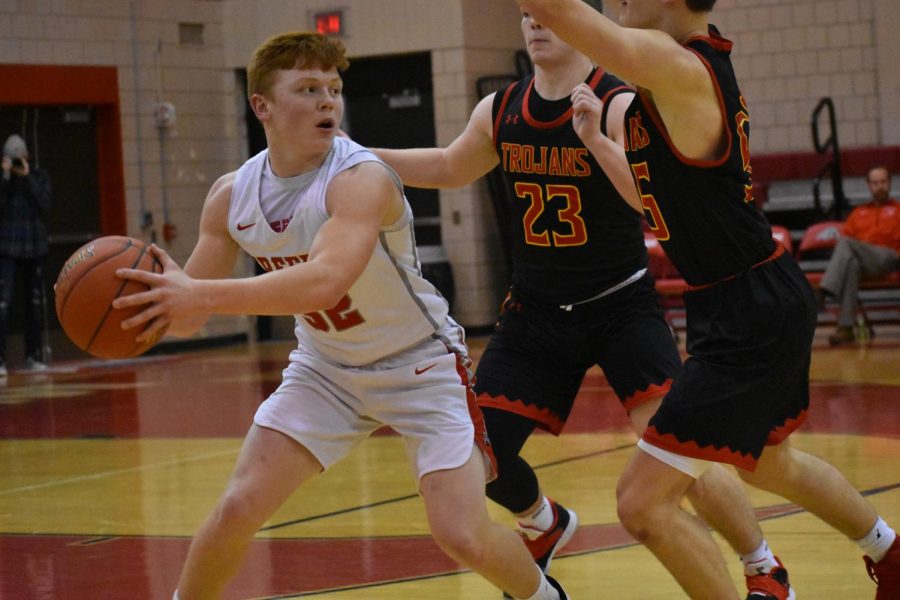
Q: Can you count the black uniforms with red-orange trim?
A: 2